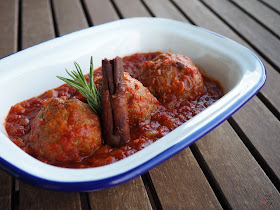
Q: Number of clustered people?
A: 0